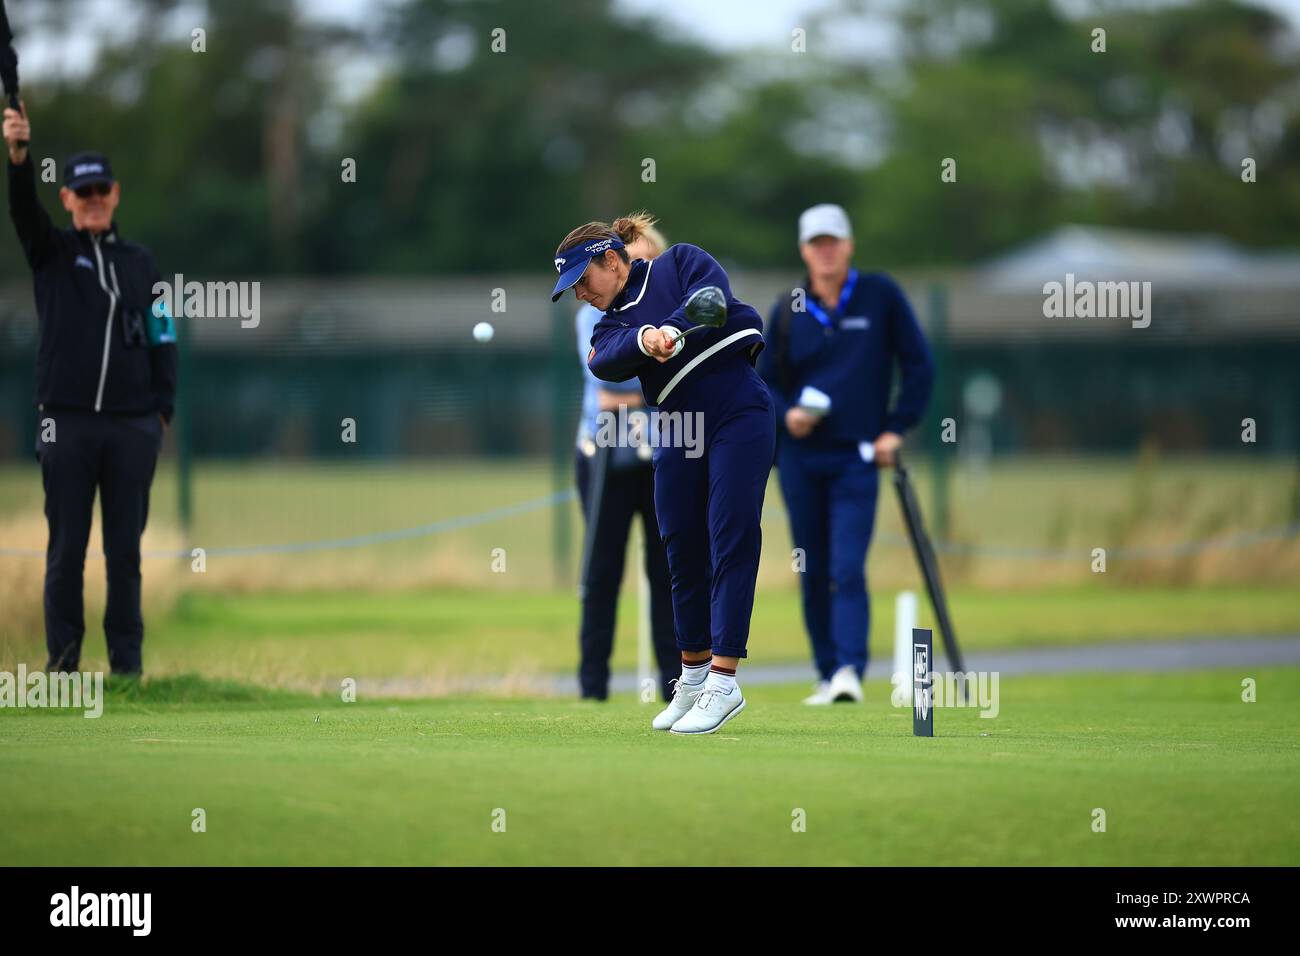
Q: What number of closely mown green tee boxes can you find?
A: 1